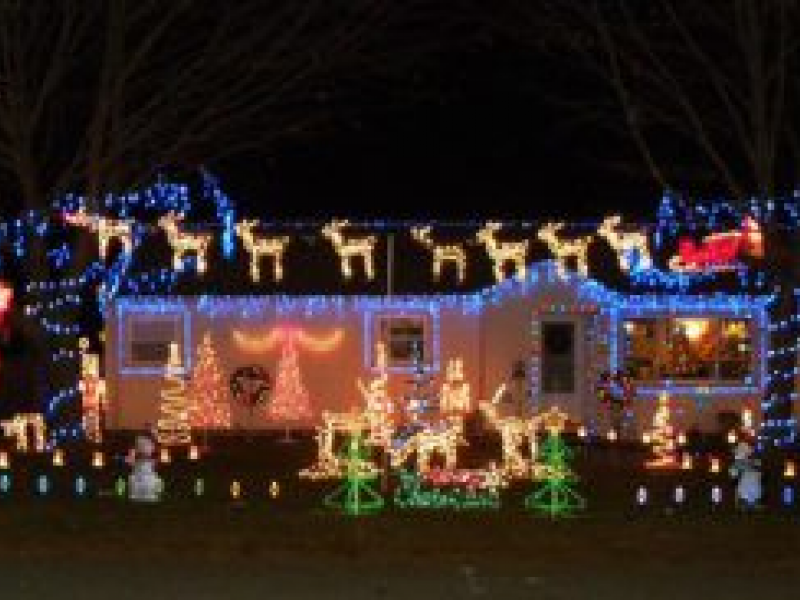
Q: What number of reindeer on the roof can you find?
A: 8